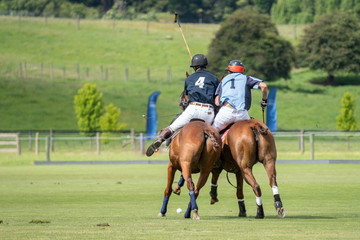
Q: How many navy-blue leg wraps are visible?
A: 4